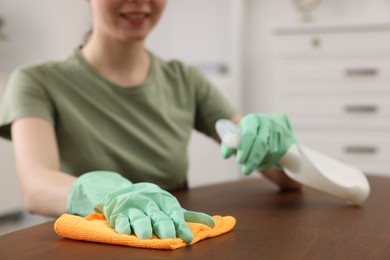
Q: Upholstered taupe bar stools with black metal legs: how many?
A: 0